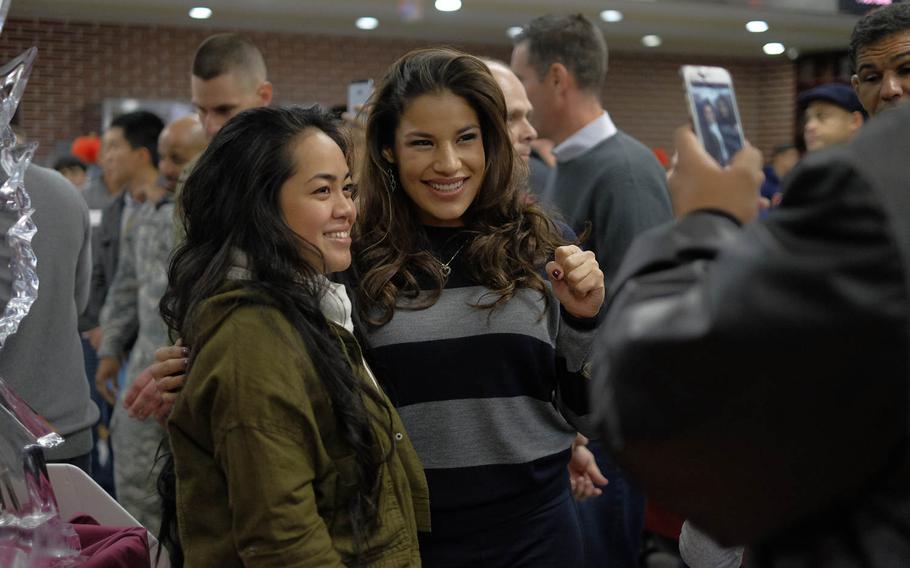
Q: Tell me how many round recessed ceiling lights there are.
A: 8